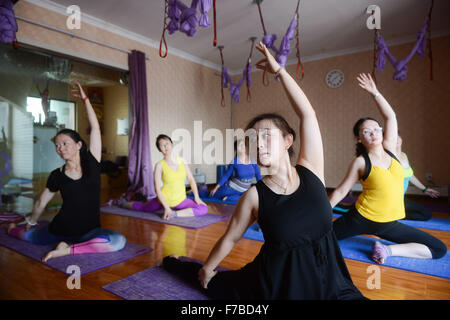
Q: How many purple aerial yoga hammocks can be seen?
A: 5